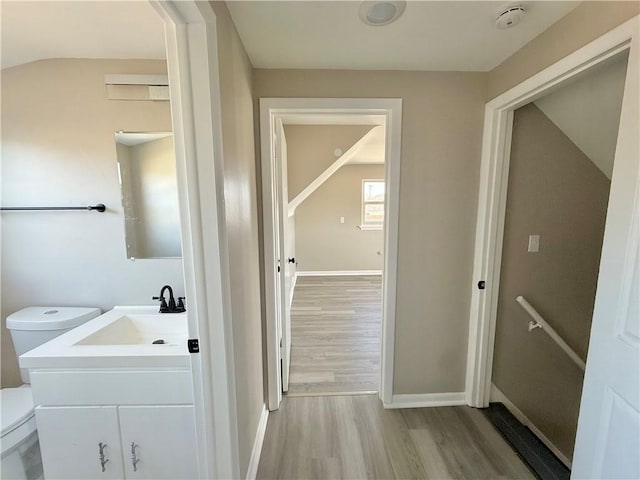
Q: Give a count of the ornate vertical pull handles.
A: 2